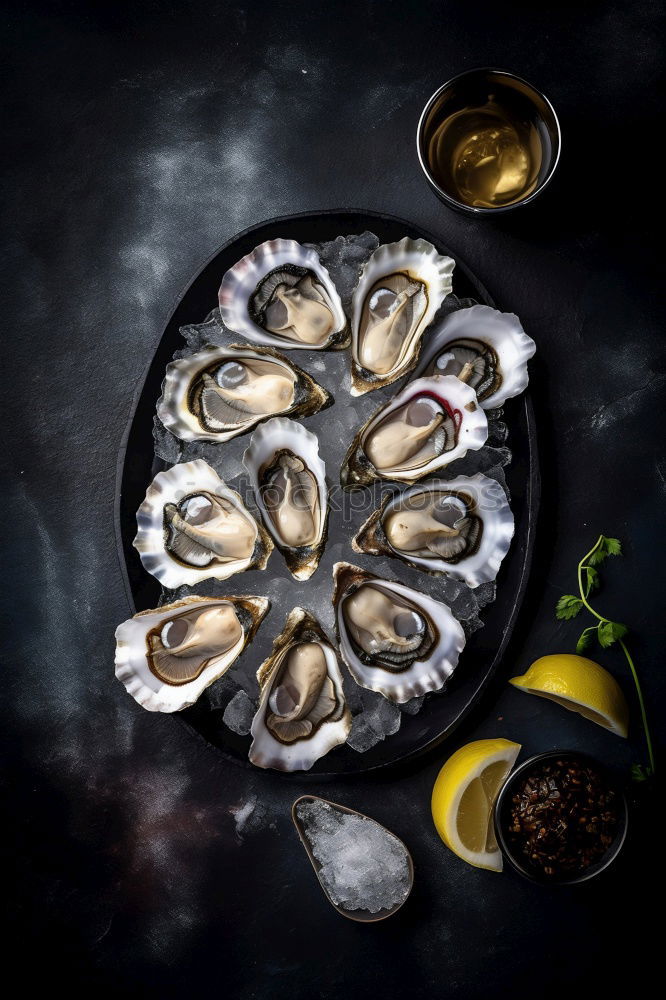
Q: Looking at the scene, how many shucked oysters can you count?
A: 11